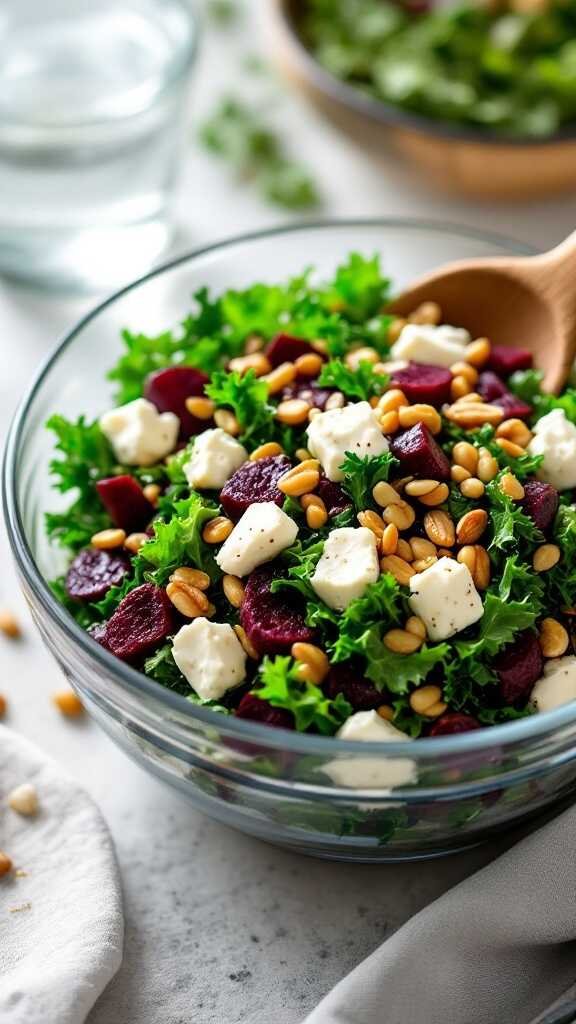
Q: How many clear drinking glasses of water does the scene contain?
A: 1